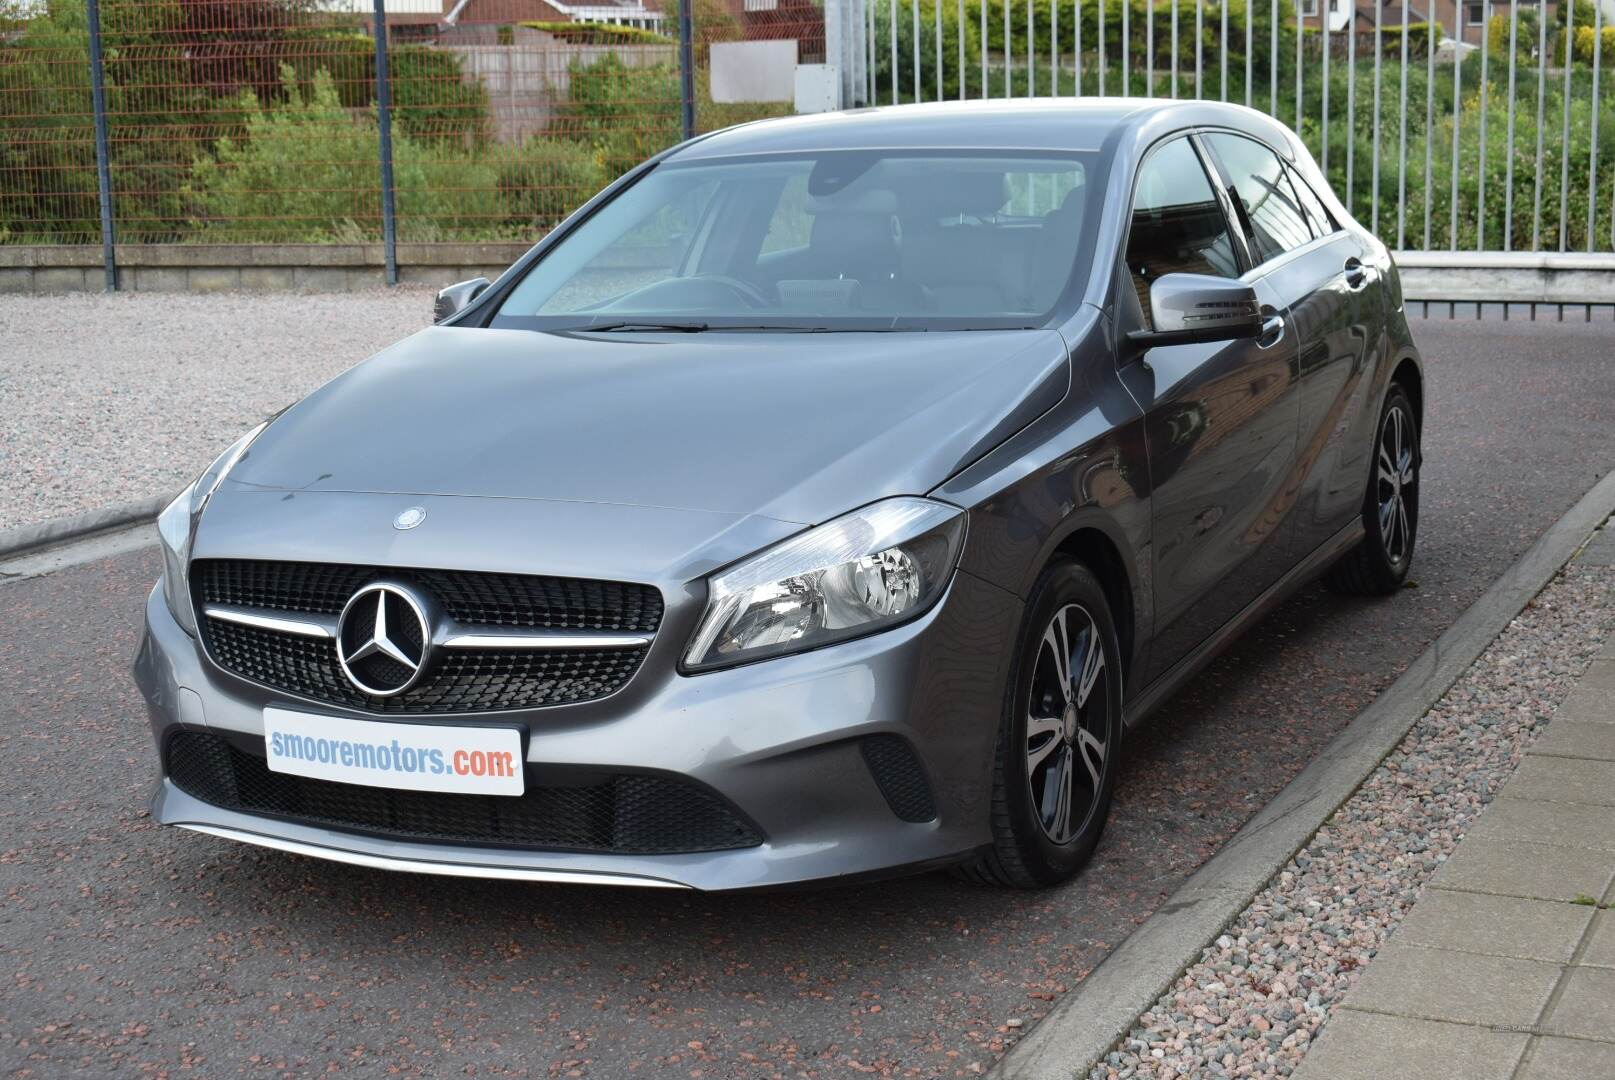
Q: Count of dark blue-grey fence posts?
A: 3